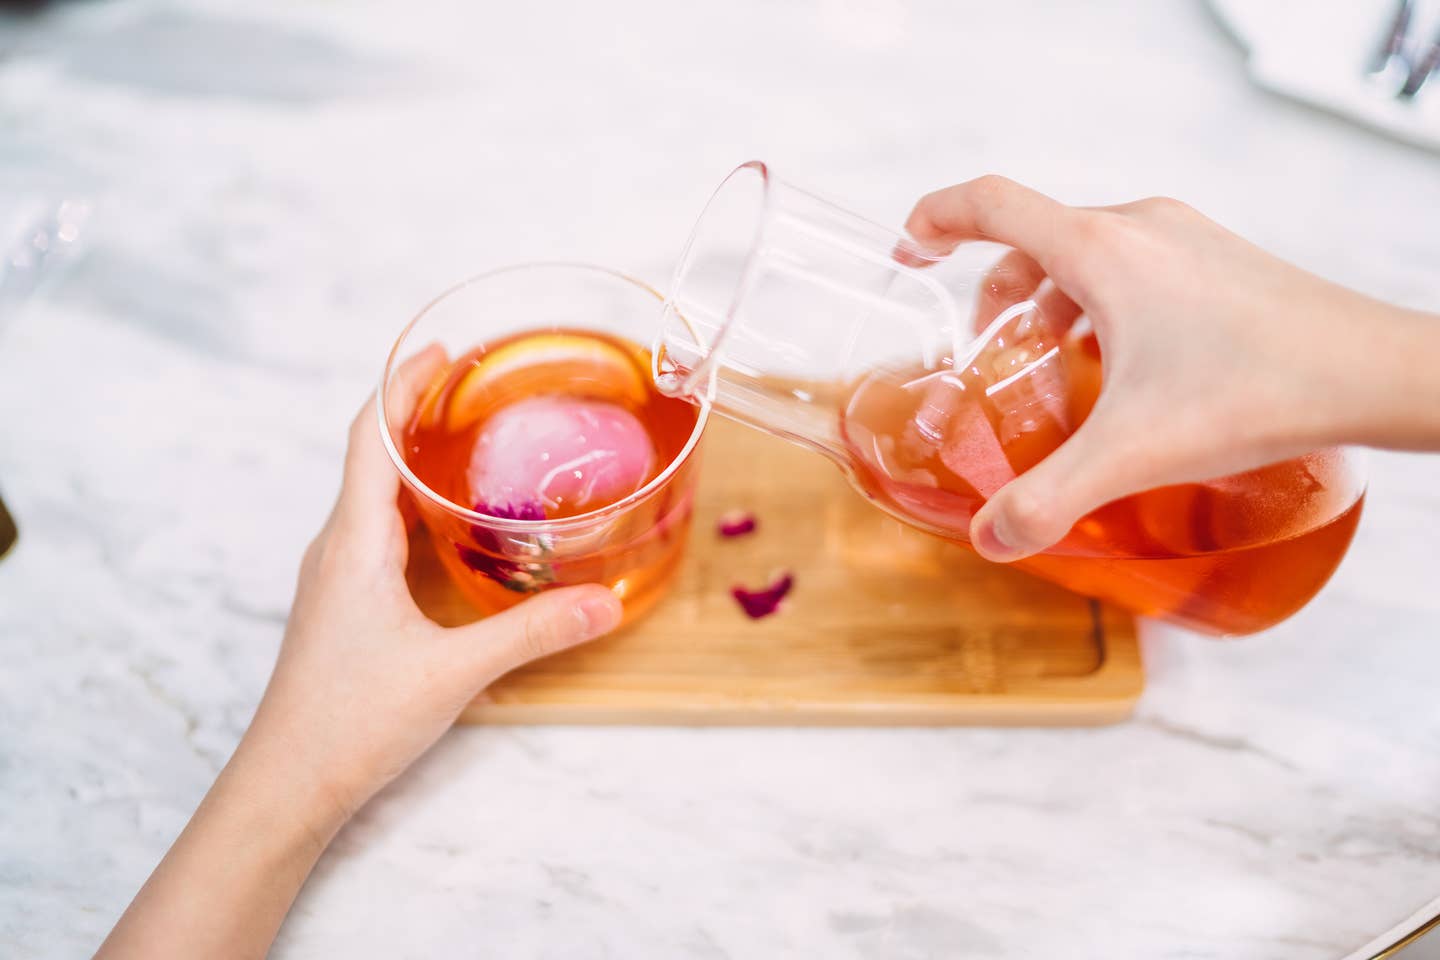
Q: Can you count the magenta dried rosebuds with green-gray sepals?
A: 1